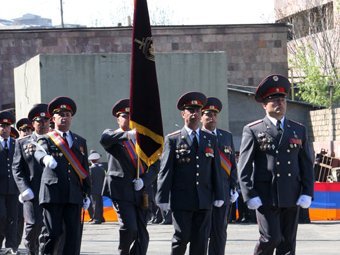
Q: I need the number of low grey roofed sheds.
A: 1